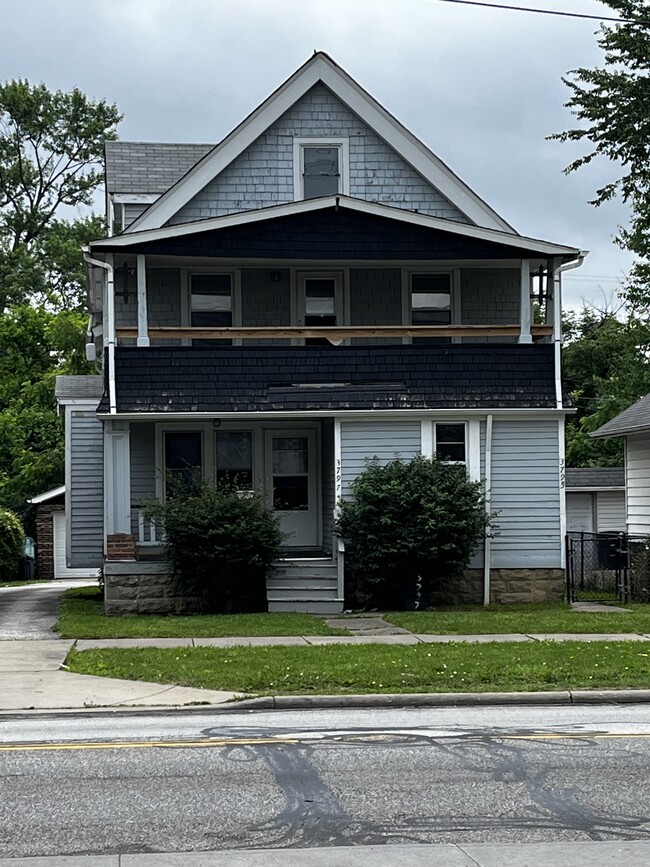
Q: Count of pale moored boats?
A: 0